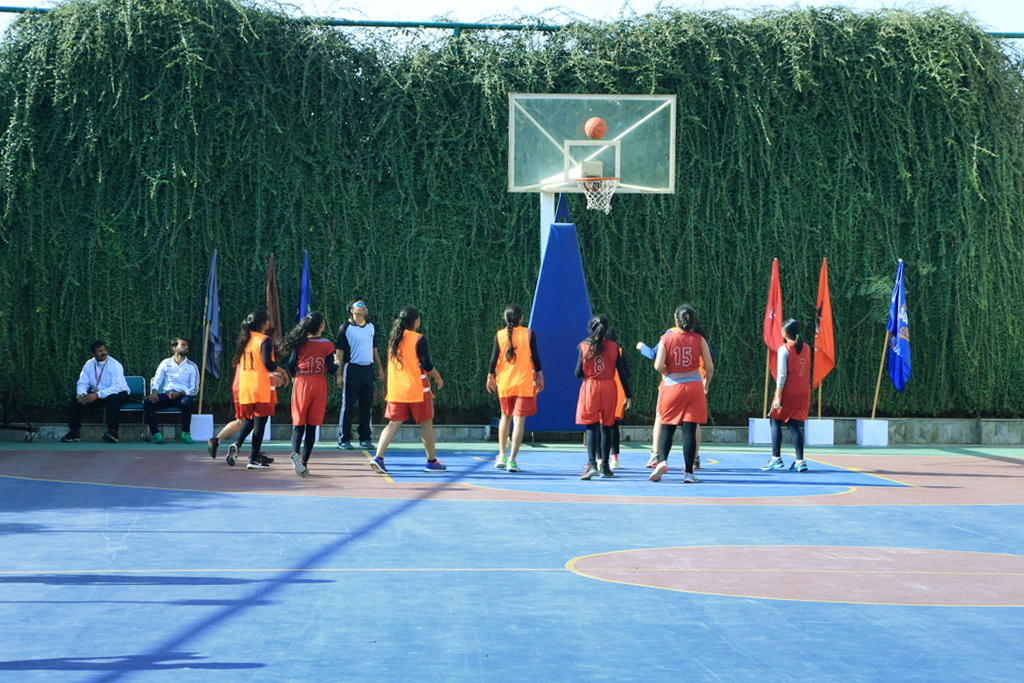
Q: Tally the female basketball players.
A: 10